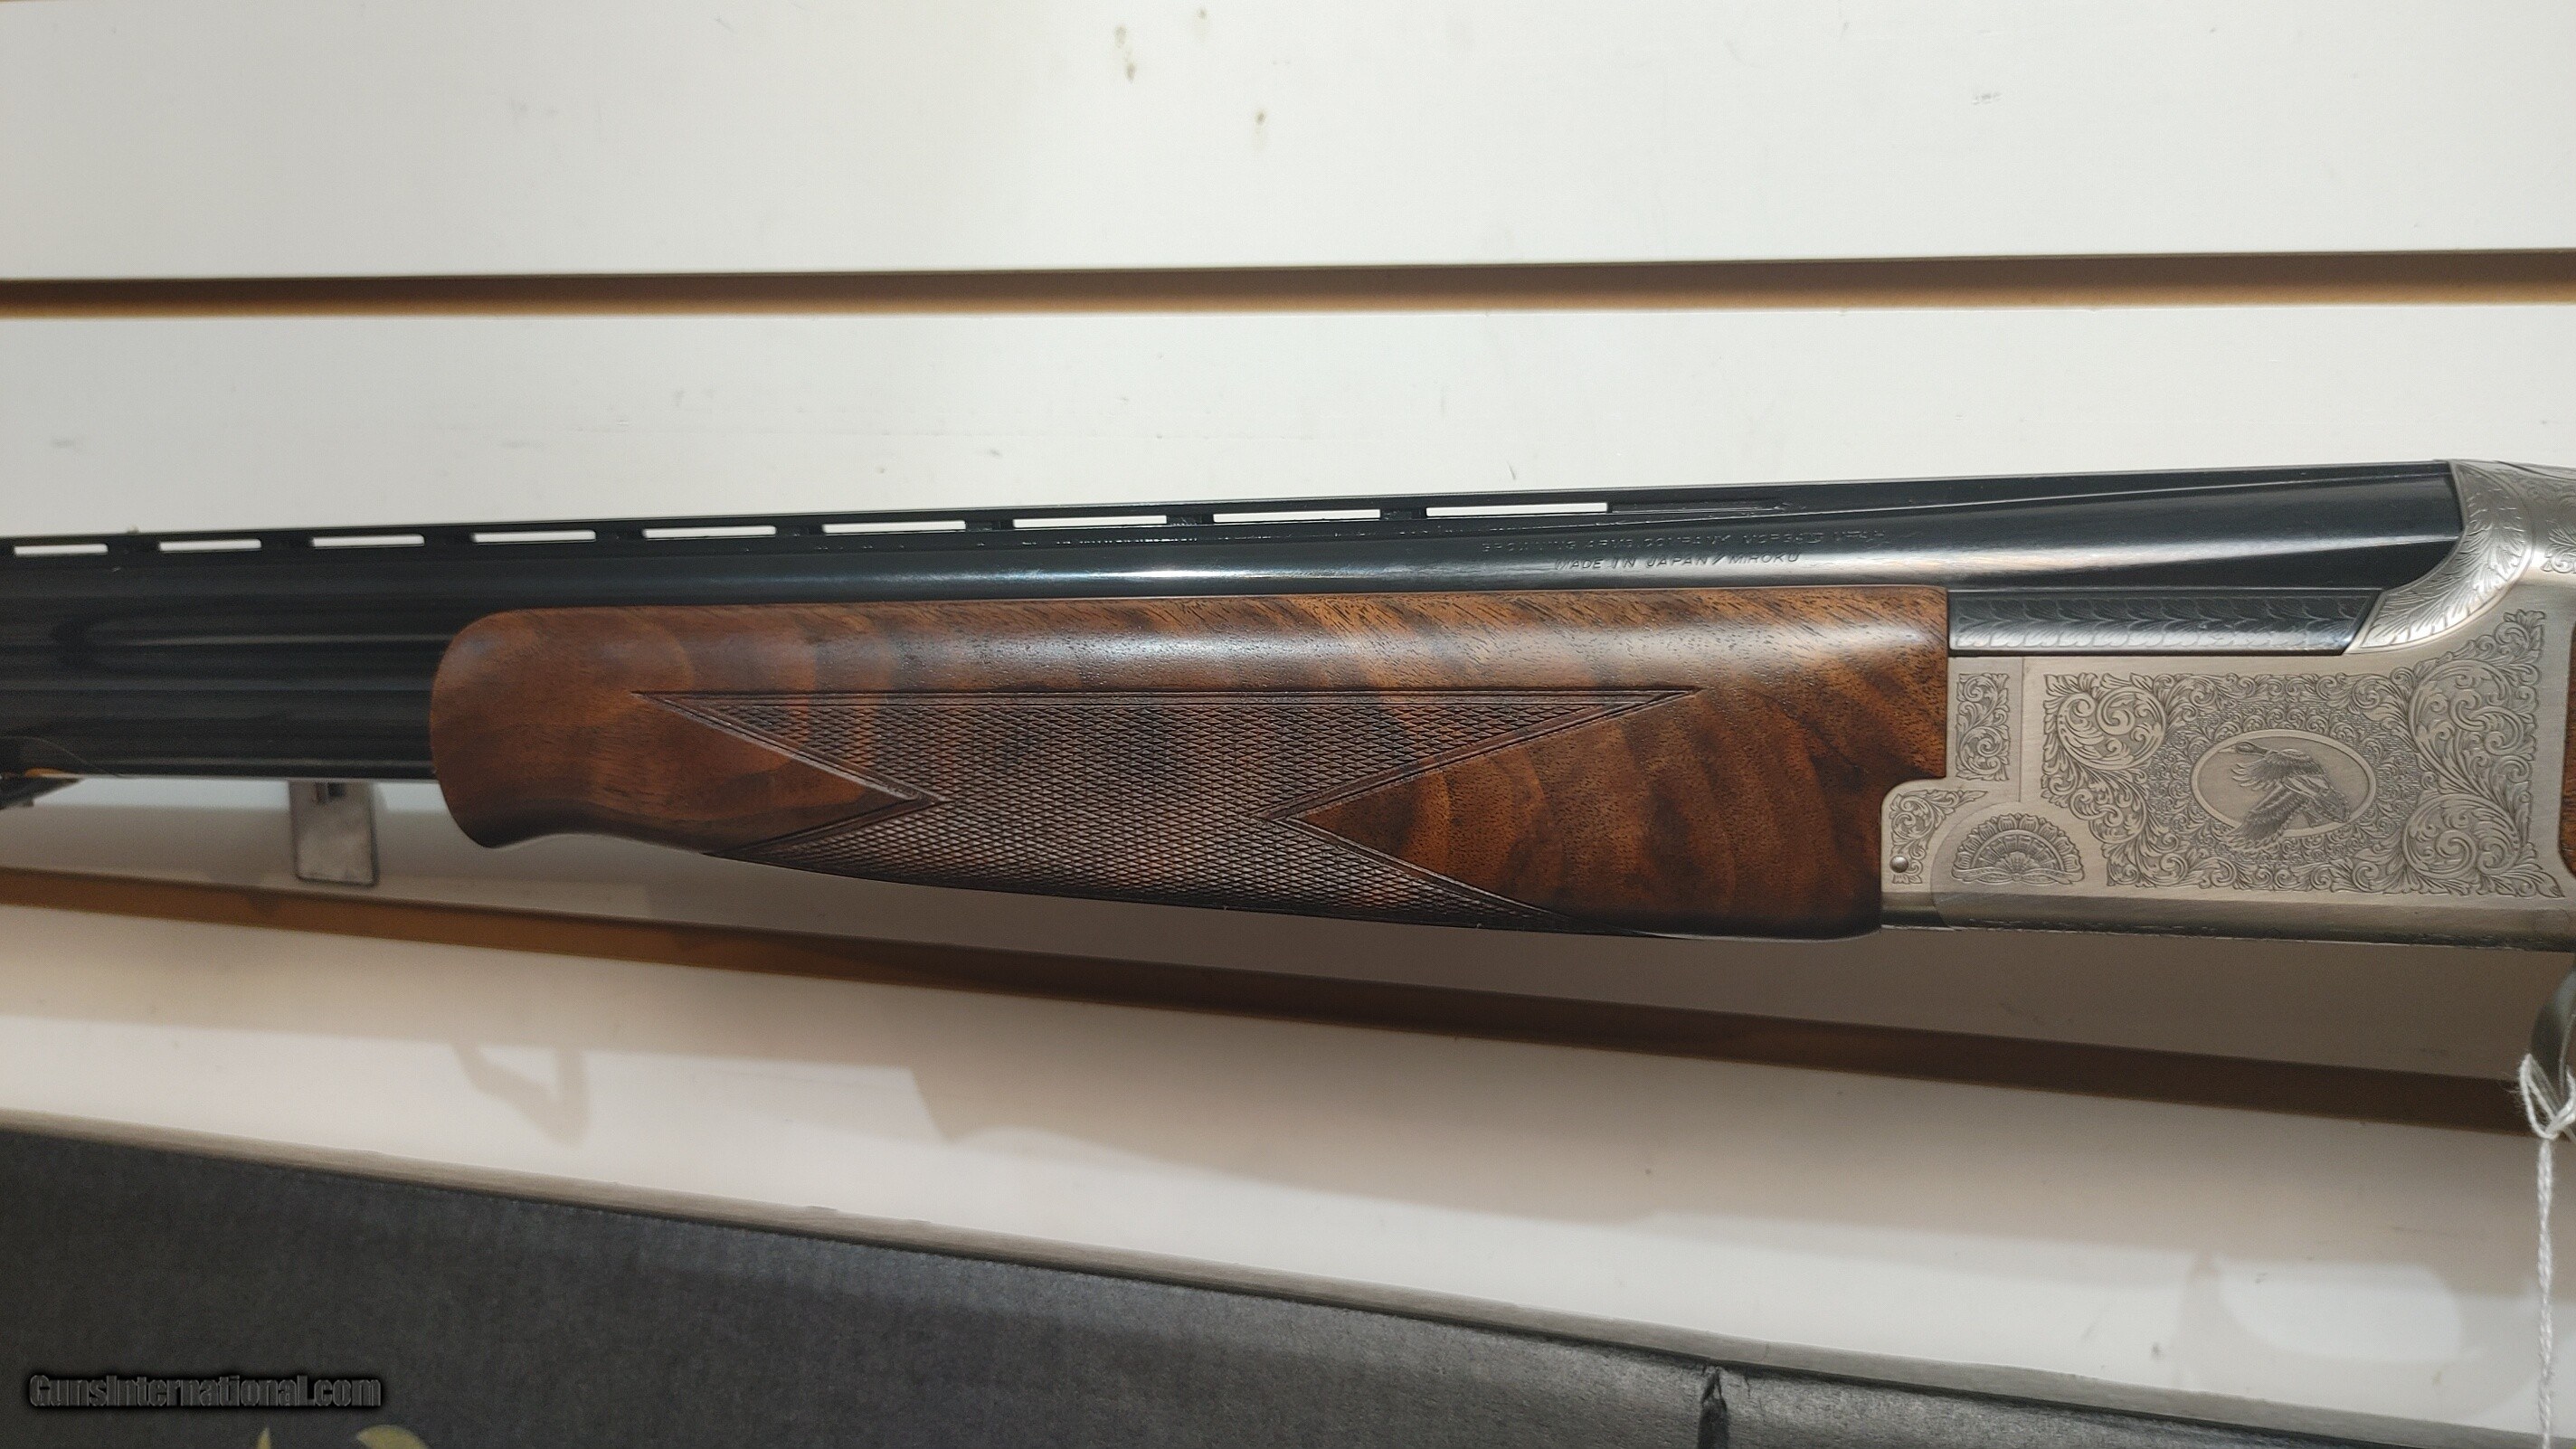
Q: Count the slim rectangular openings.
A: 9